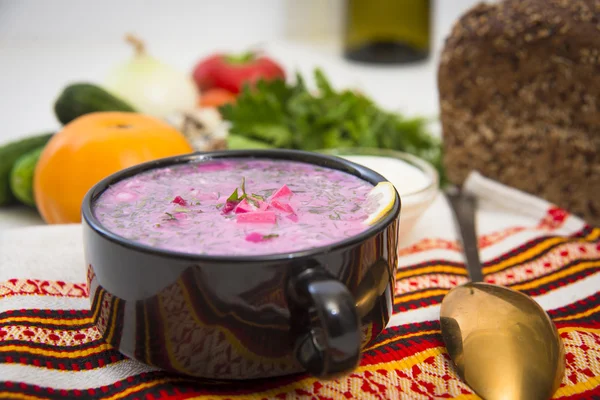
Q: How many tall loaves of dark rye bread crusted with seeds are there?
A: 1